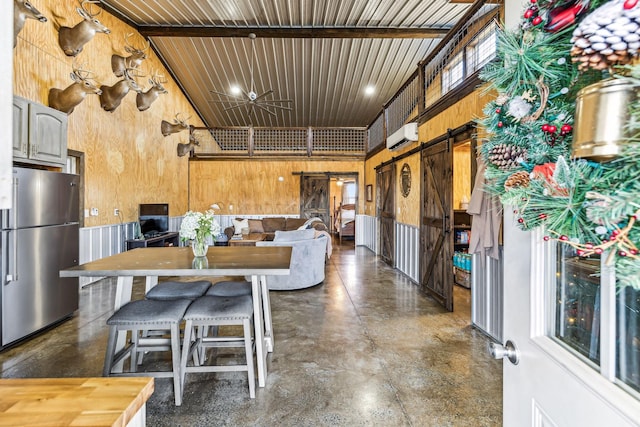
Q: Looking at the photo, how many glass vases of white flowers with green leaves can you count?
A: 1